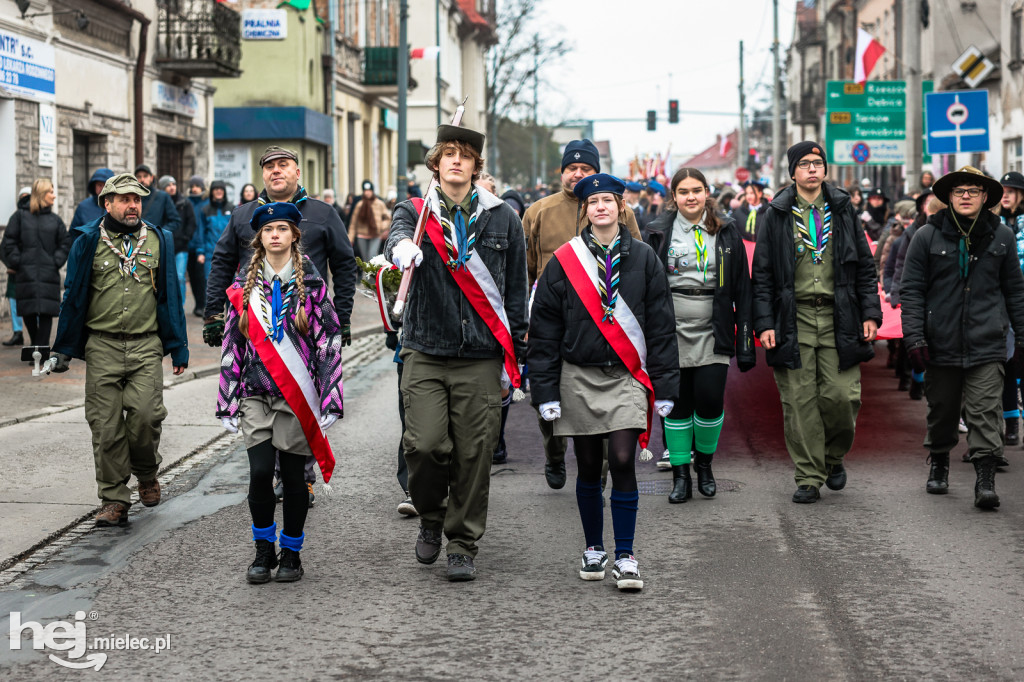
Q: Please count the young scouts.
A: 6